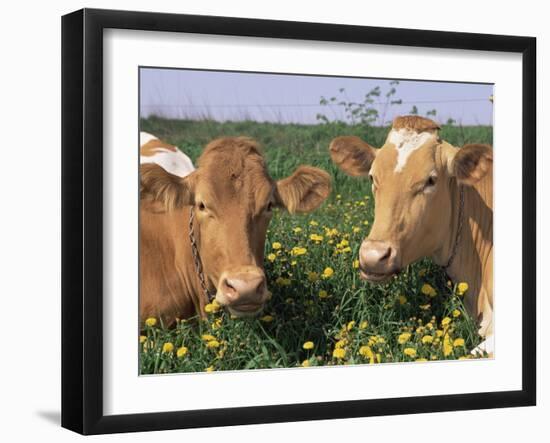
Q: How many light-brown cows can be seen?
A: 2